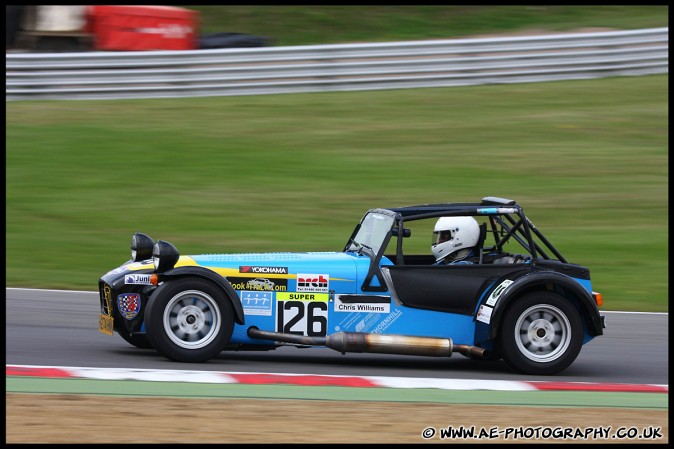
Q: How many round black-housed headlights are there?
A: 2